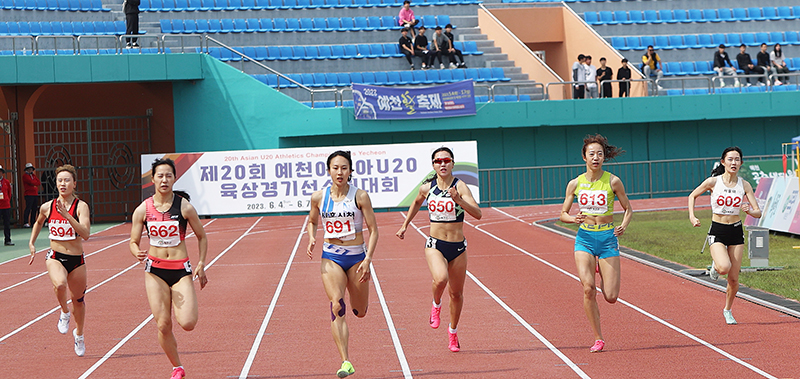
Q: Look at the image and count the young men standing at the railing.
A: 4